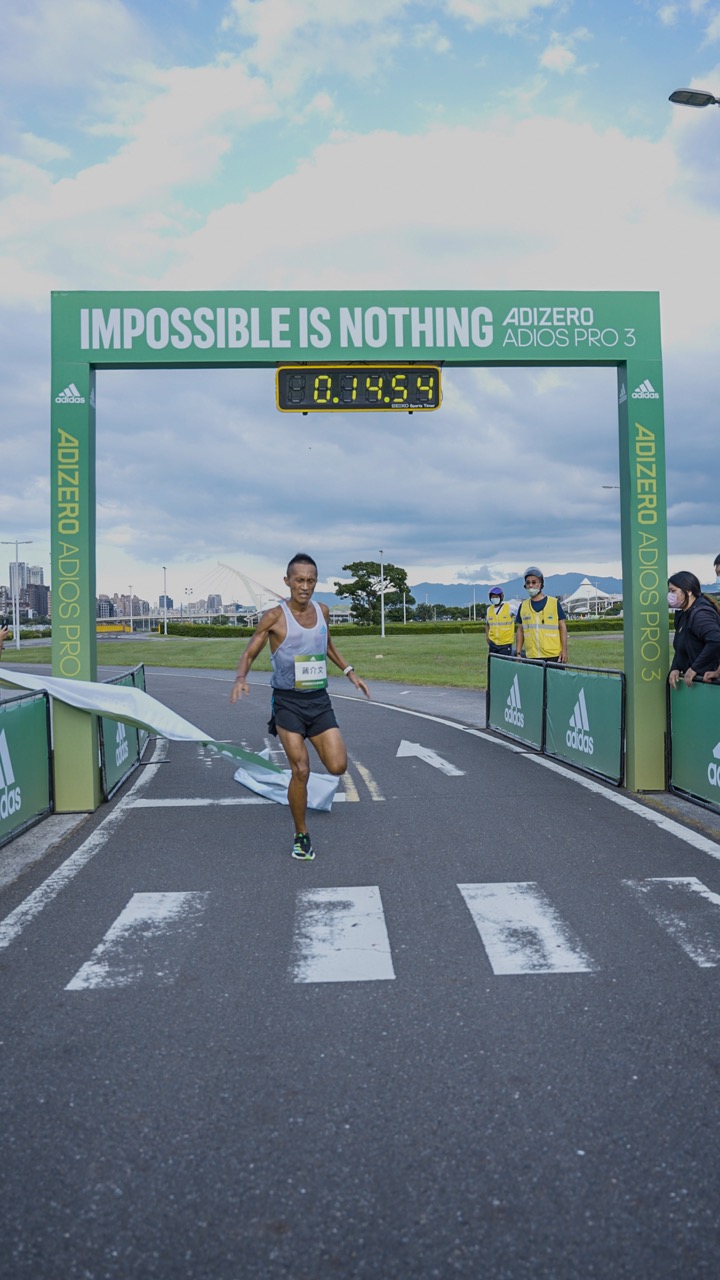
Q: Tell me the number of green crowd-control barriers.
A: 6